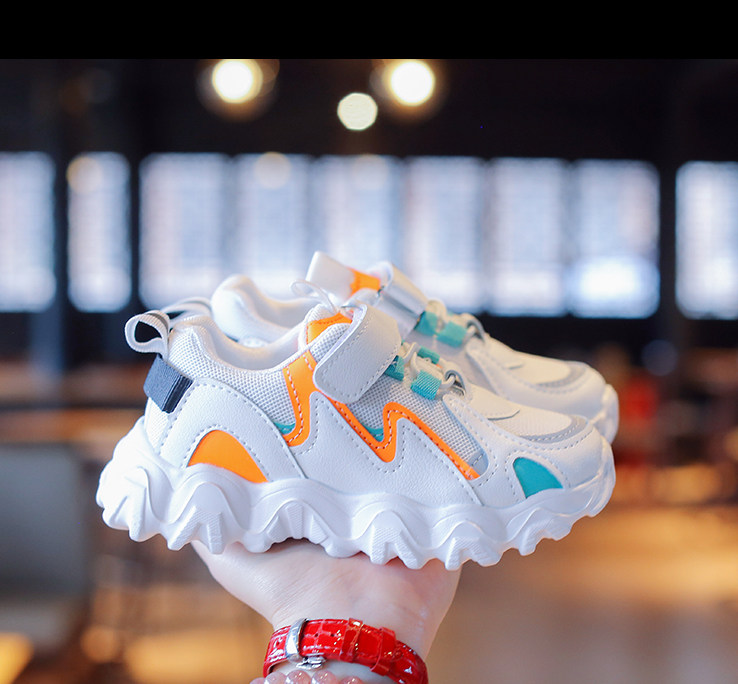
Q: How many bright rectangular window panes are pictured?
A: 9